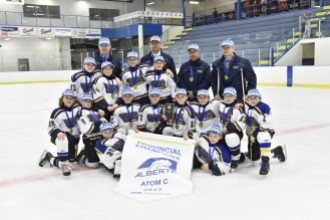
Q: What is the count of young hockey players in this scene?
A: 14